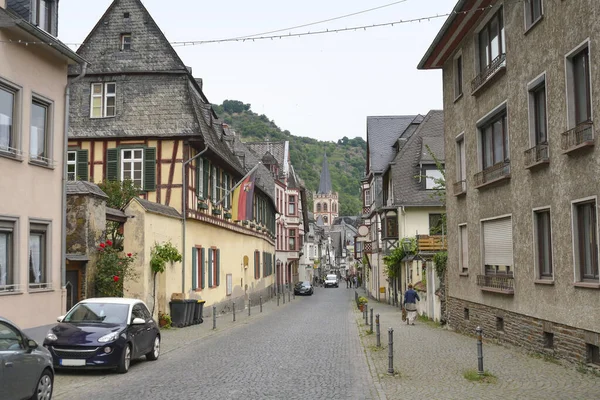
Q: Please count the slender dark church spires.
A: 1